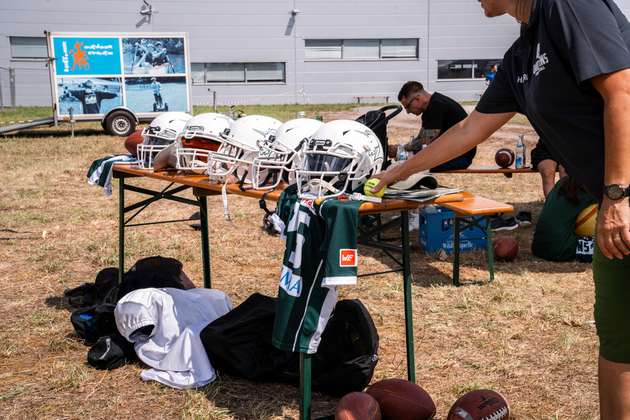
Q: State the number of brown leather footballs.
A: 6